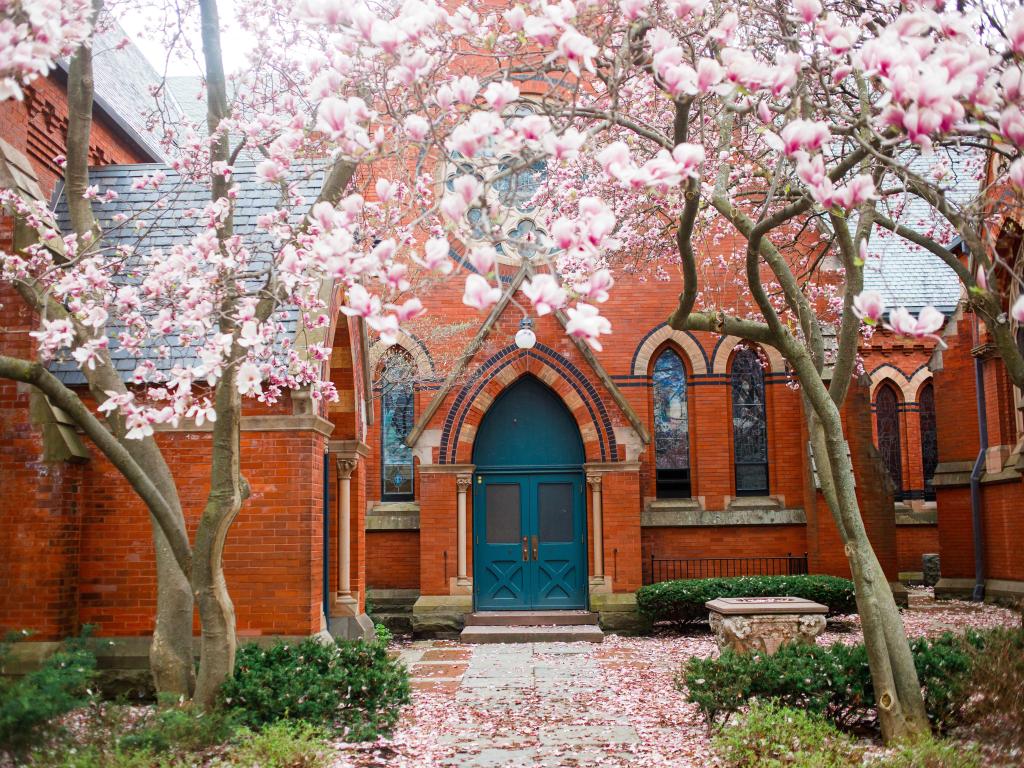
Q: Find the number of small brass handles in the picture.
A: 2